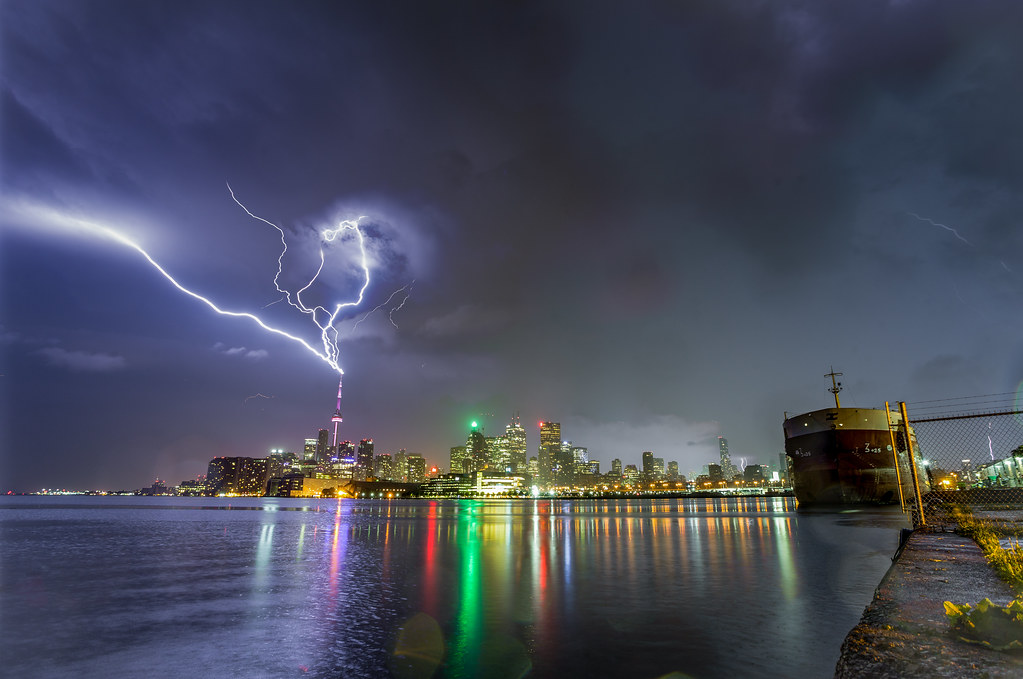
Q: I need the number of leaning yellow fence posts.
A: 2